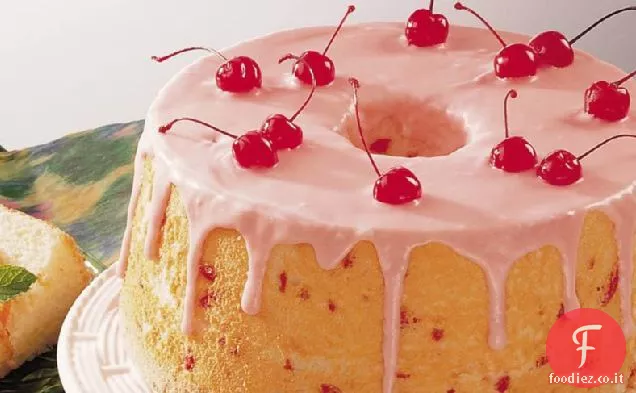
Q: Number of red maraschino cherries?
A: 11